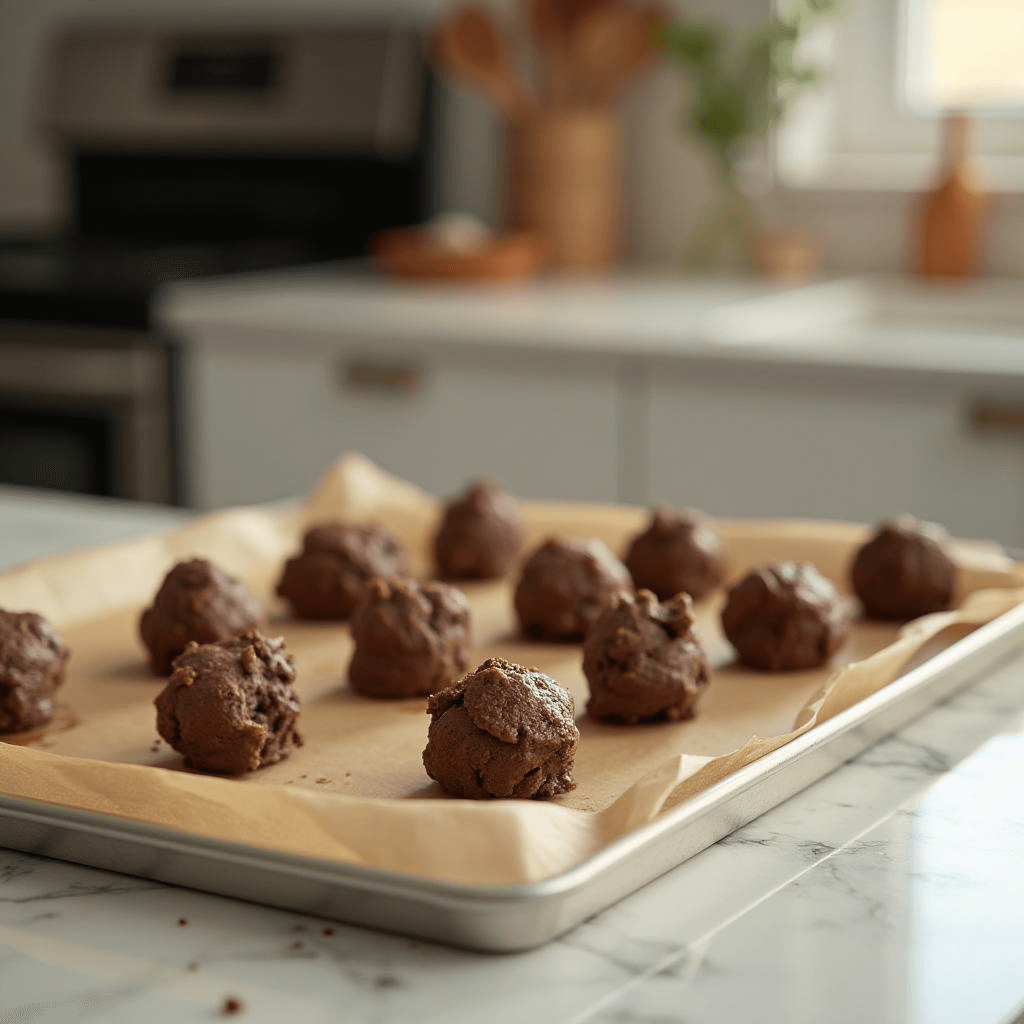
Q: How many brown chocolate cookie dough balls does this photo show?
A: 12